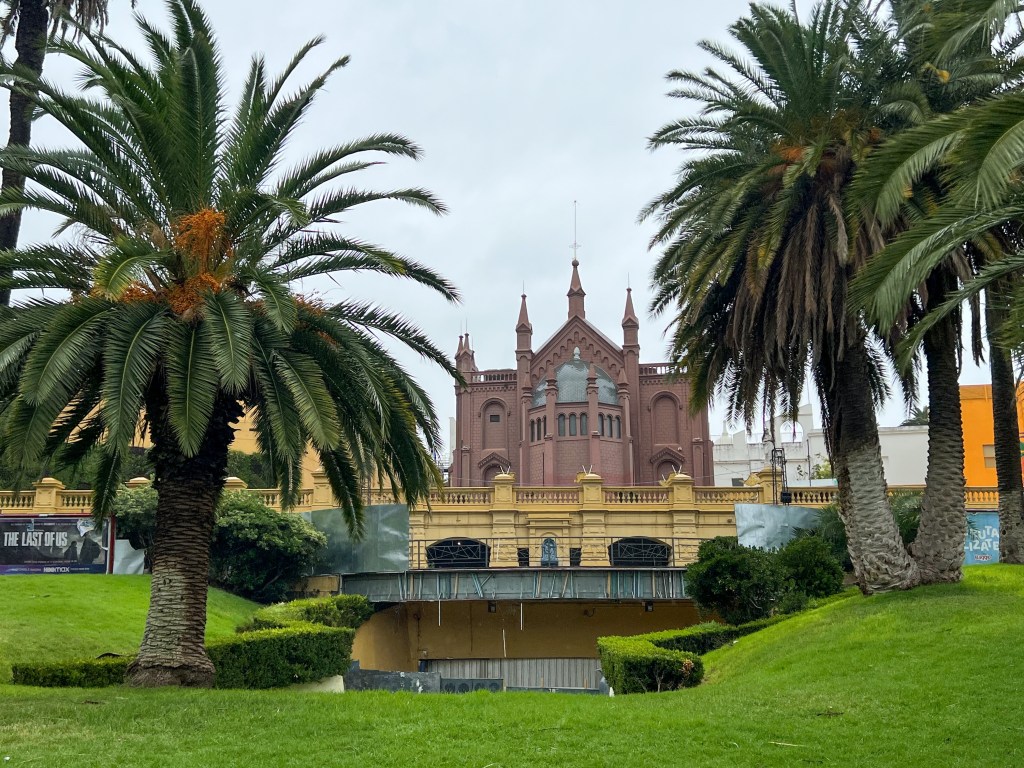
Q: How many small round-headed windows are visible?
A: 9